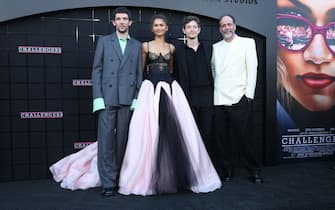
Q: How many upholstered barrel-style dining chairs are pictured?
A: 0